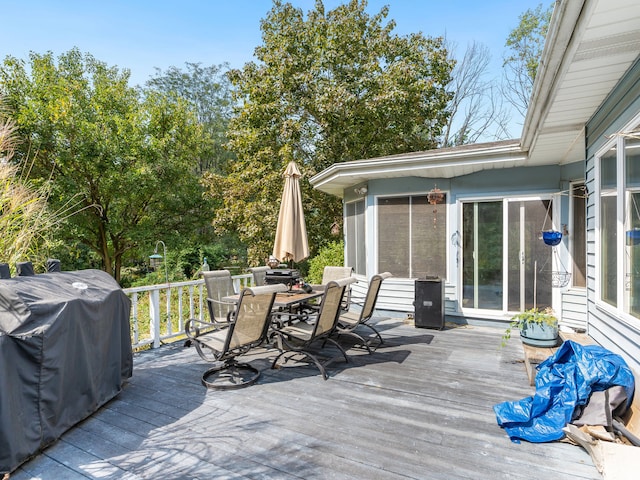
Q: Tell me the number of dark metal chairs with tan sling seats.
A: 6